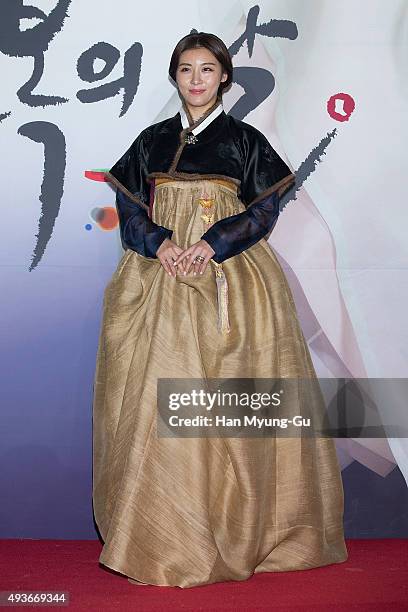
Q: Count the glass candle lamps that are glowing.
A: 0